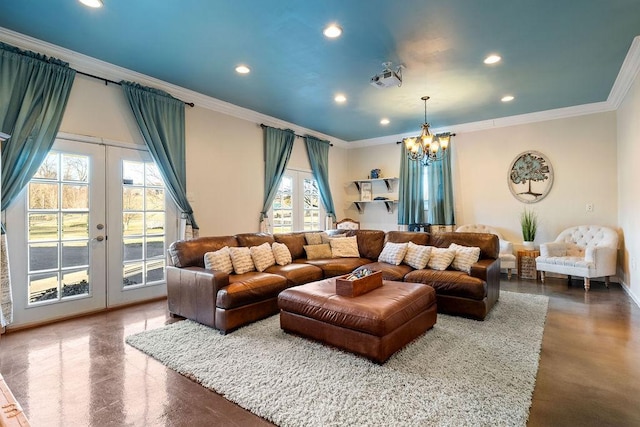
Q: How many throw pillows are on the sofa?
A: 12